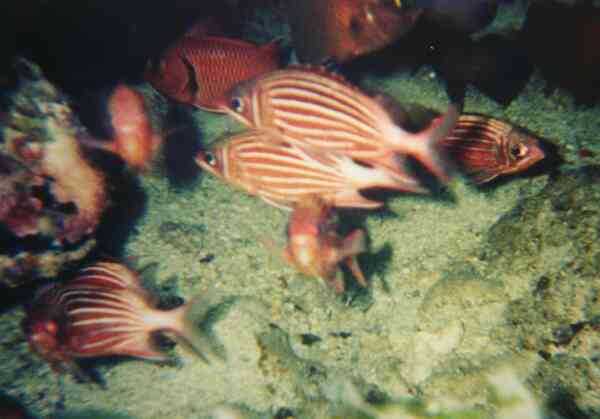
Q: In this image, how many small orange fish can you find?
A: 2